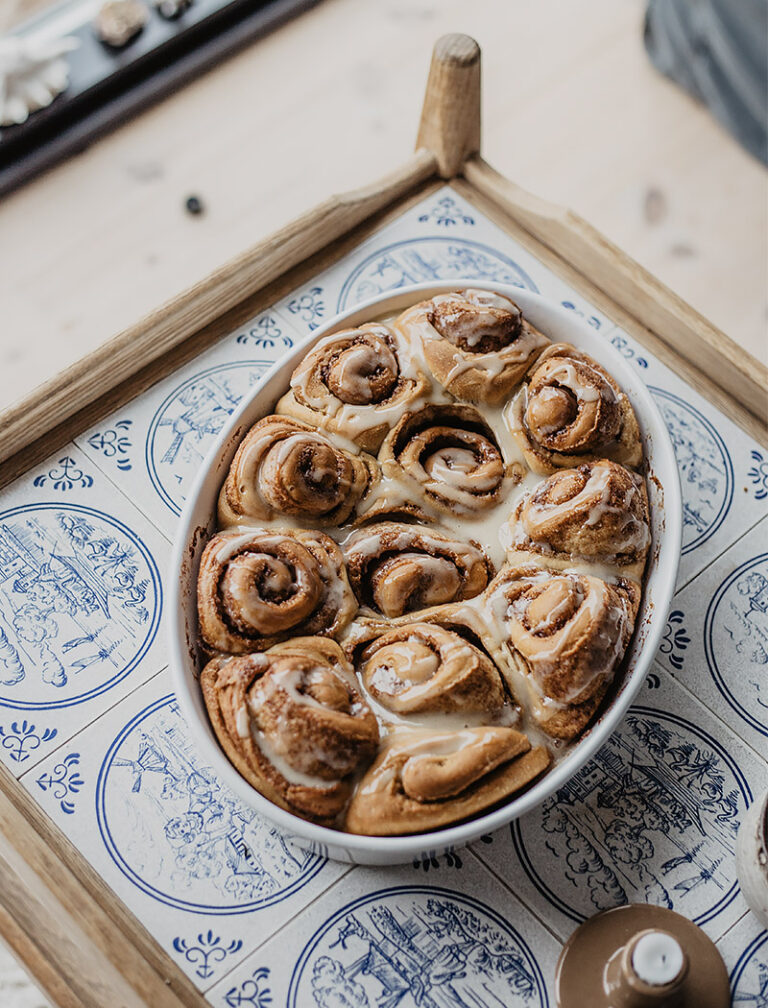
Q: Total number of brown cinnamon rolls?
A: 12